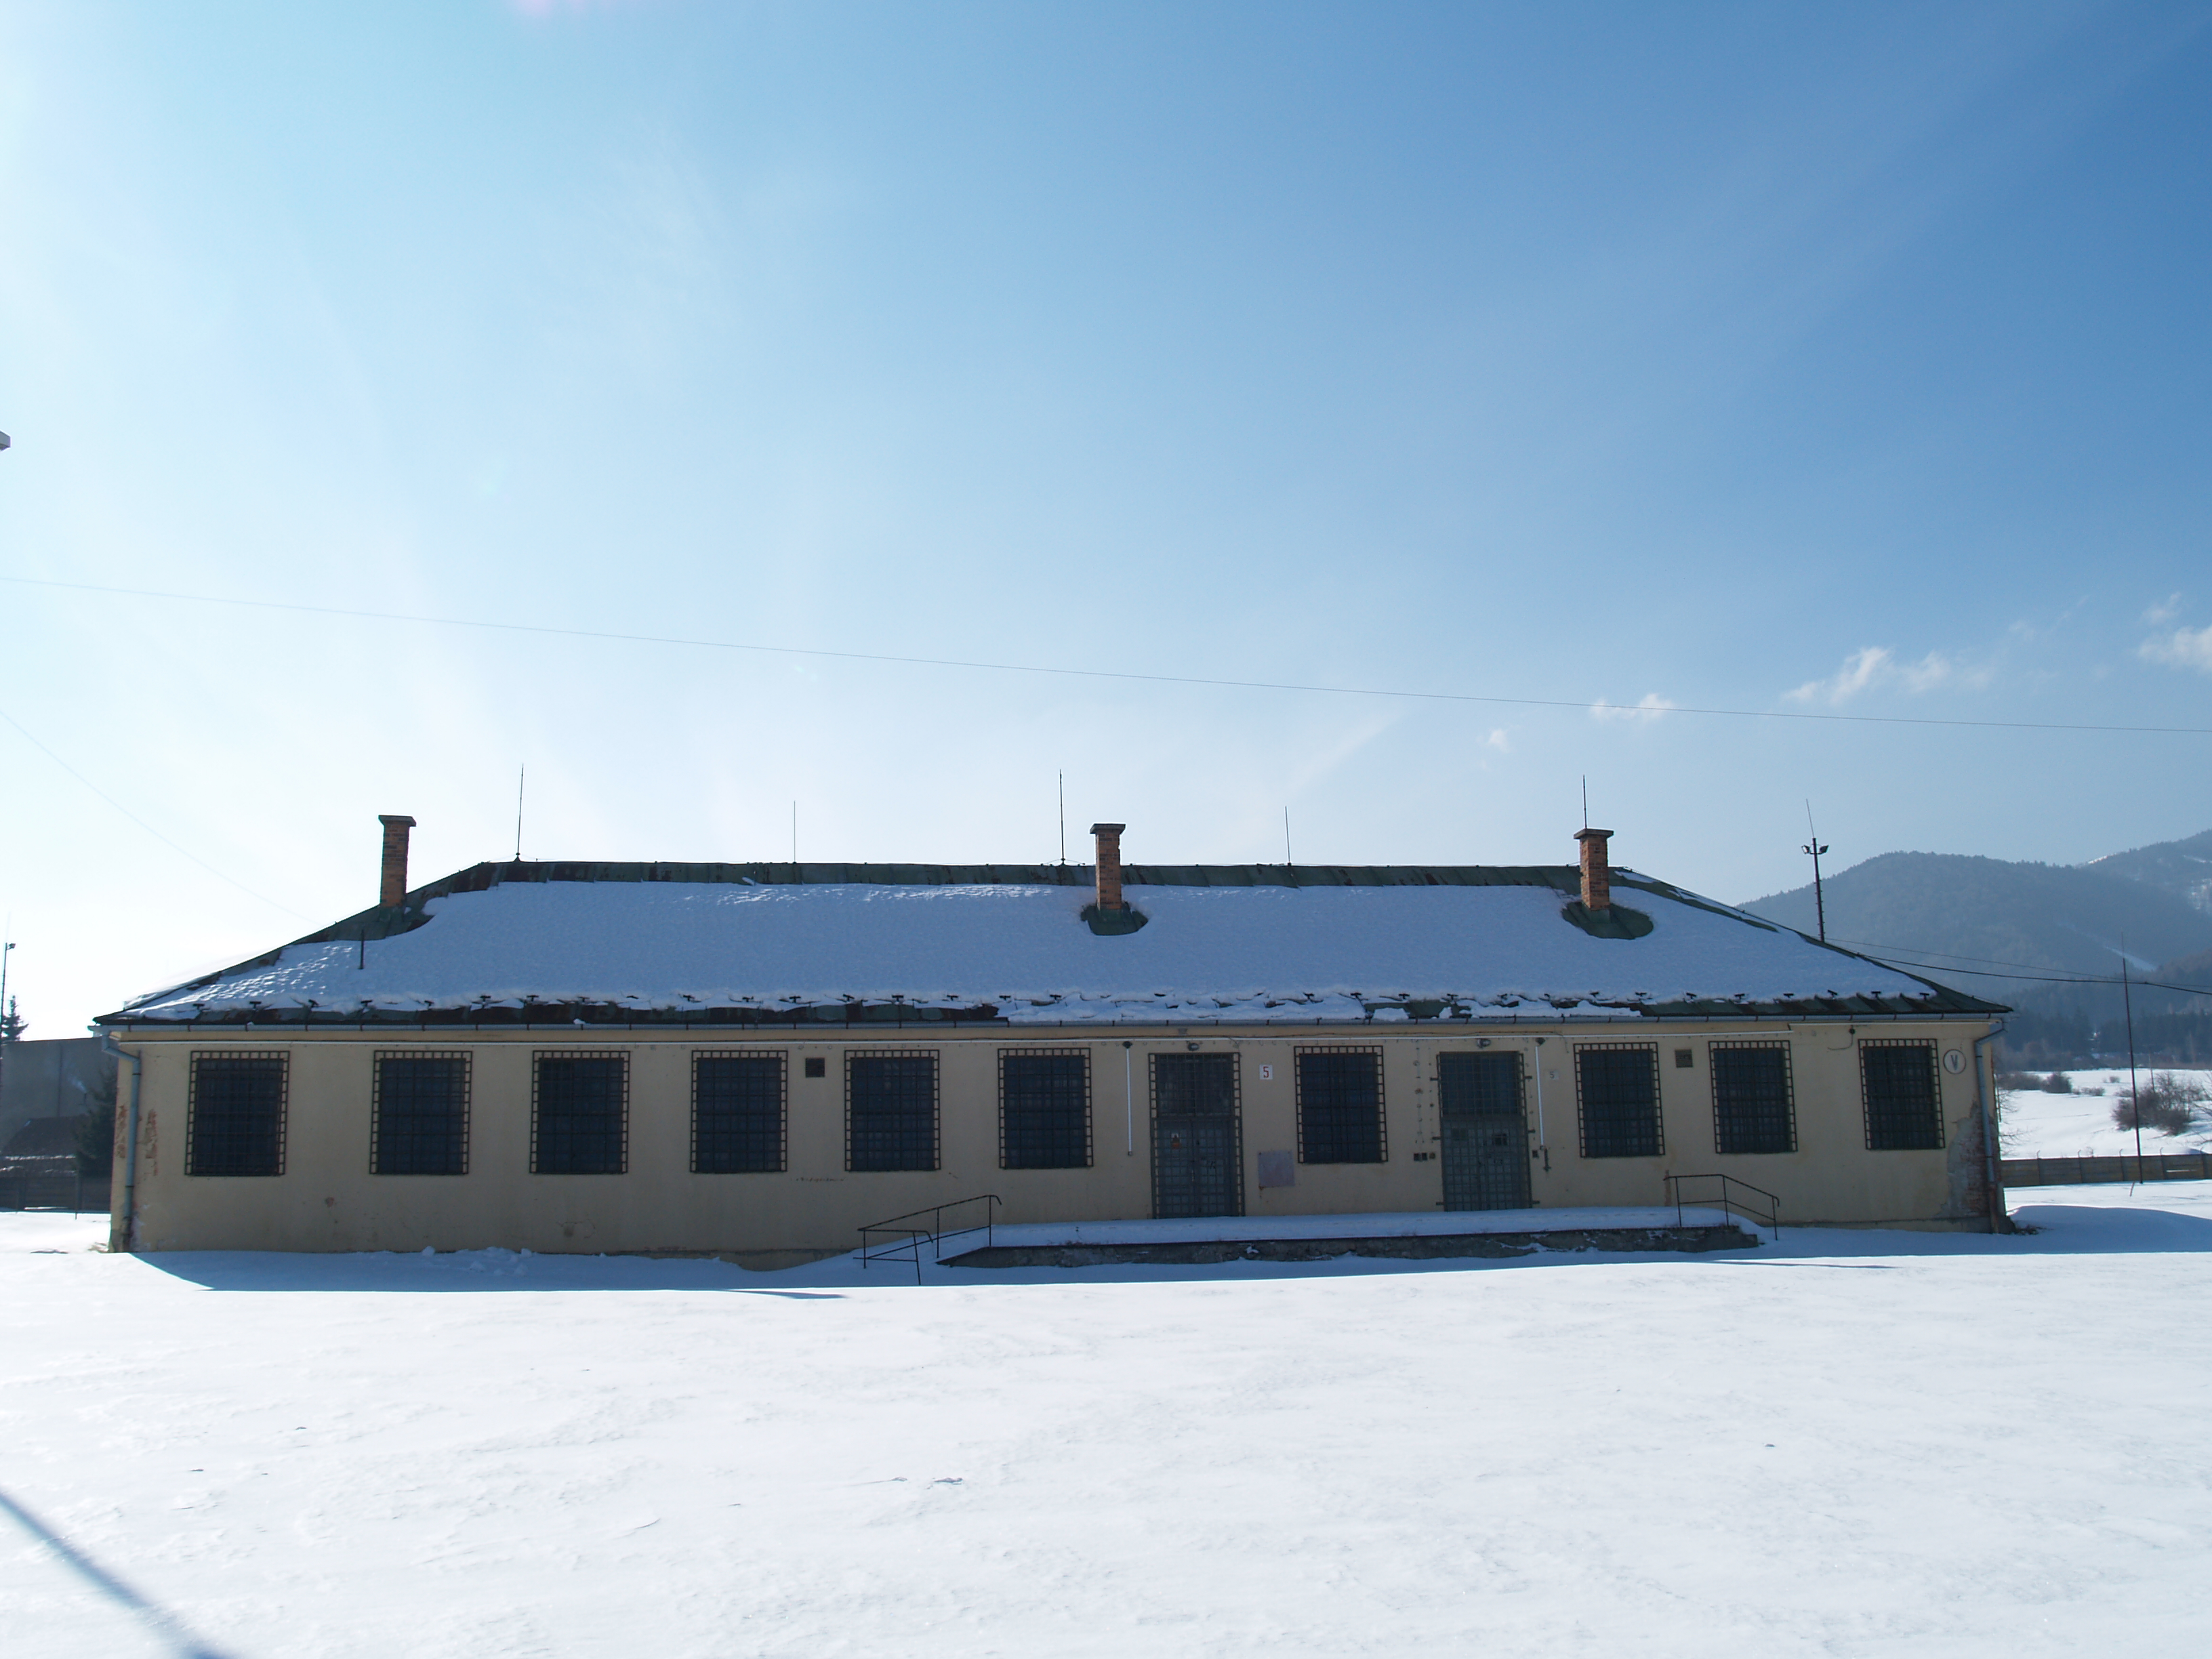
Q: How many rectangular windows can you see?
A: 10